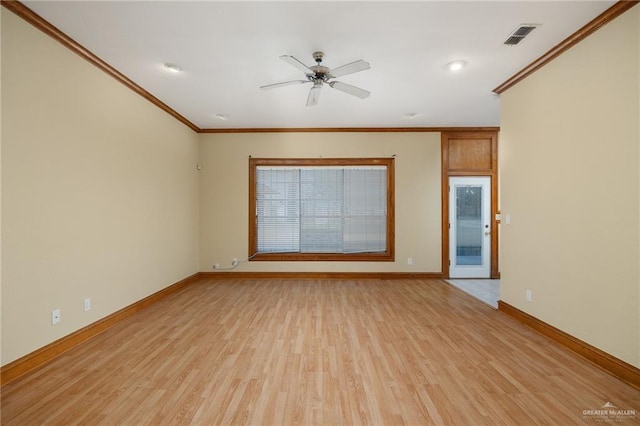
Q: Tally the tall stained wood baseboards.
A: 3